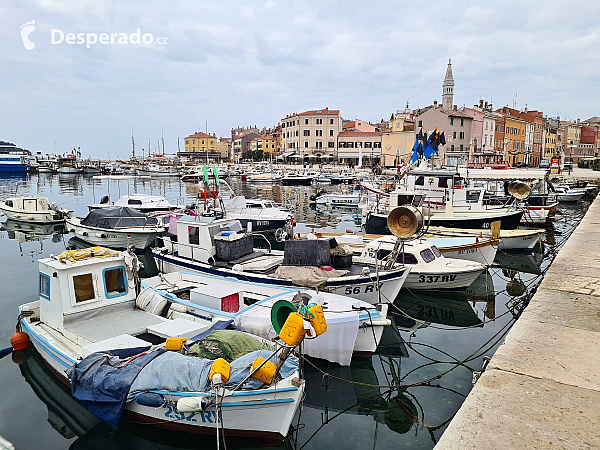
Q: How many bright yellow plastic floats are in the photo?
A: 5